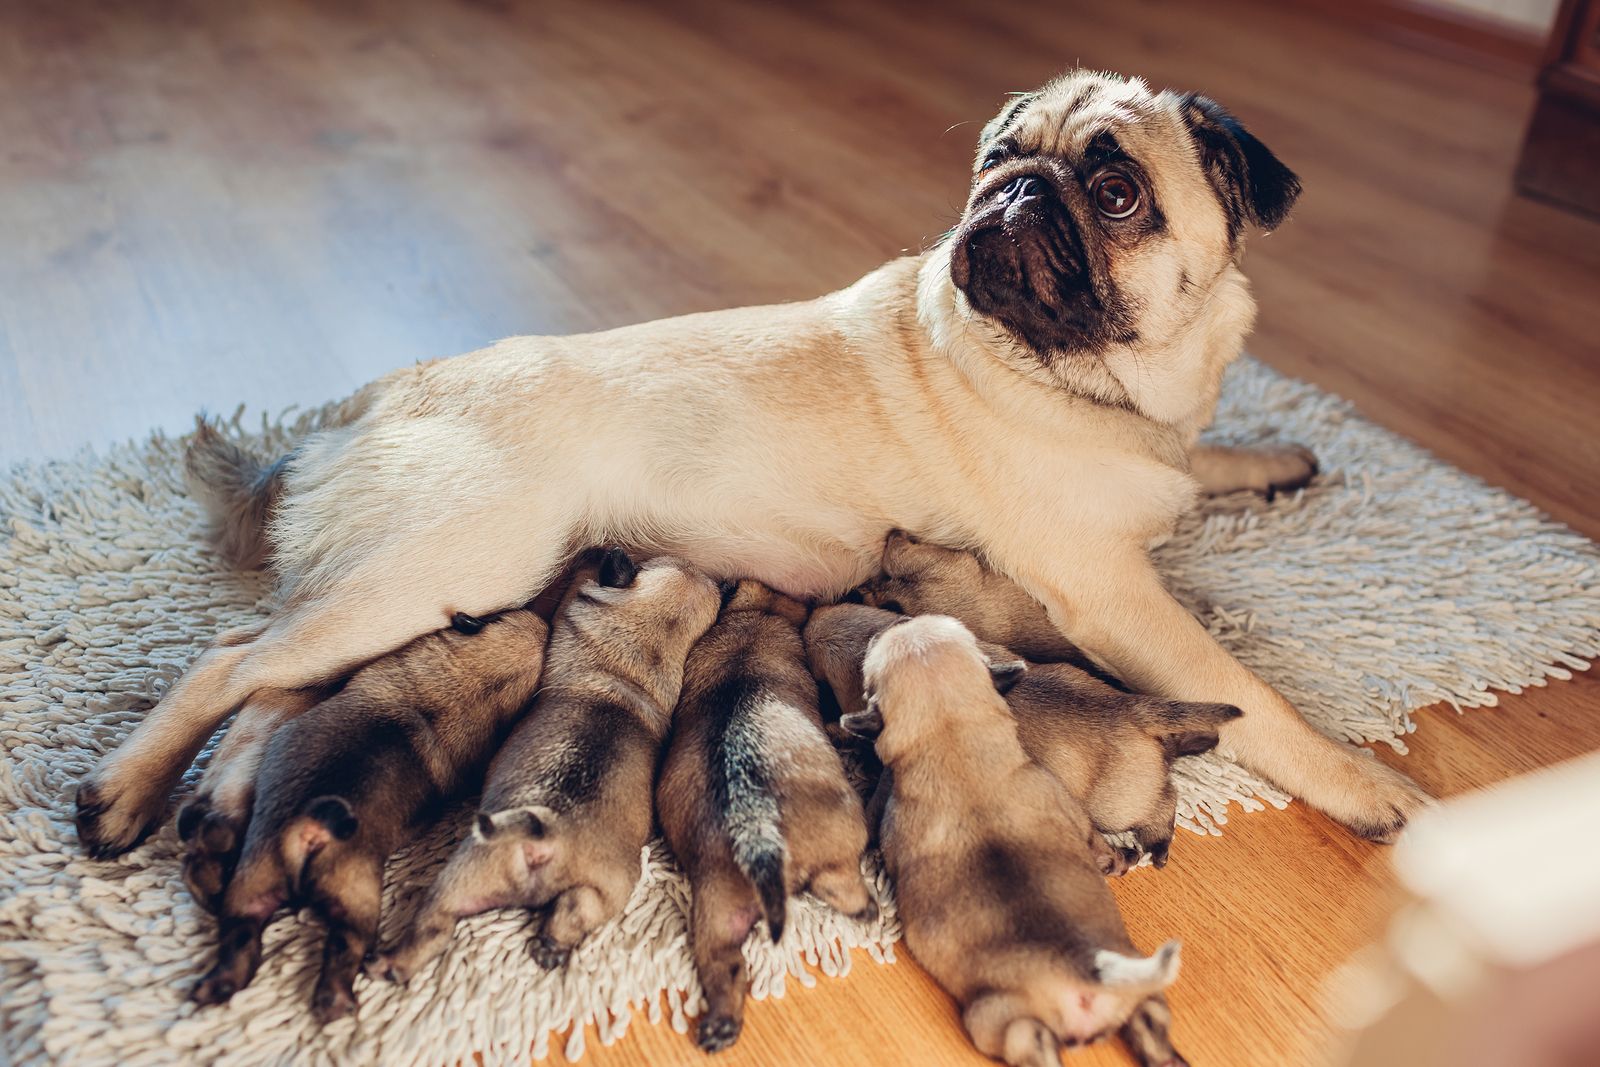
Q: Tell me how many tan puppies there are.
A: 6